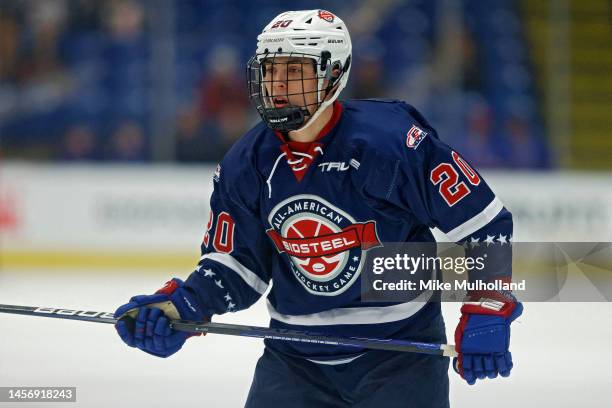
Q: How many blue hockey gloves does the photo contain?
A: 2